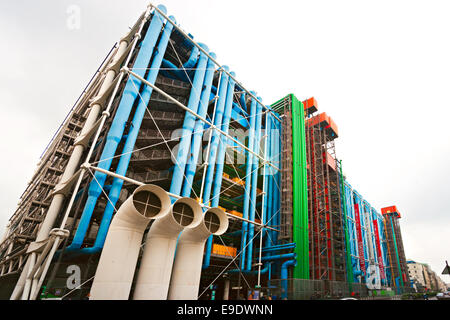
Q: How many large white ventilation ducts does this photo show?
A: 3